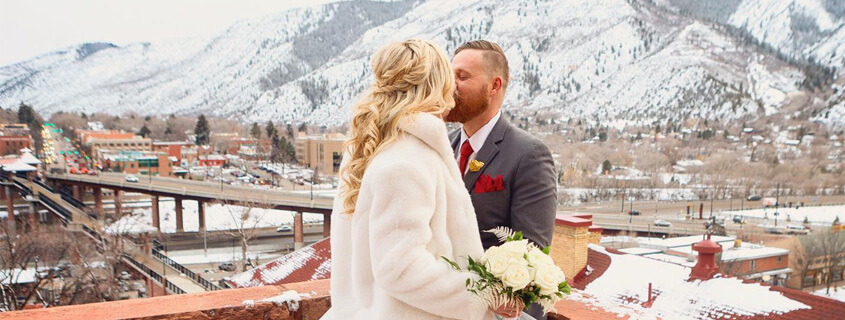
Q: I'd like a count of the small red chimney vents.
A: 2